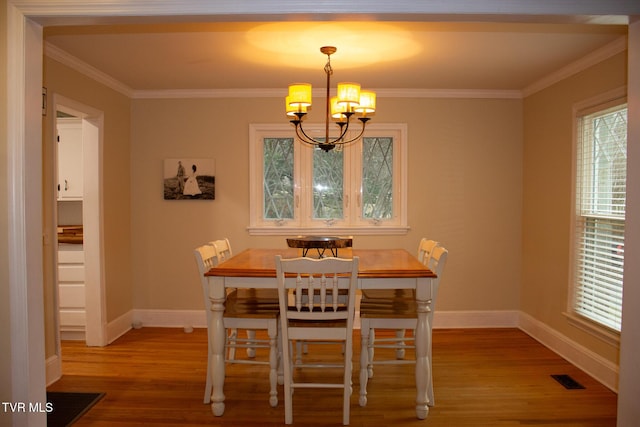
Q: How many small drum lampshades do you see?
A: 5